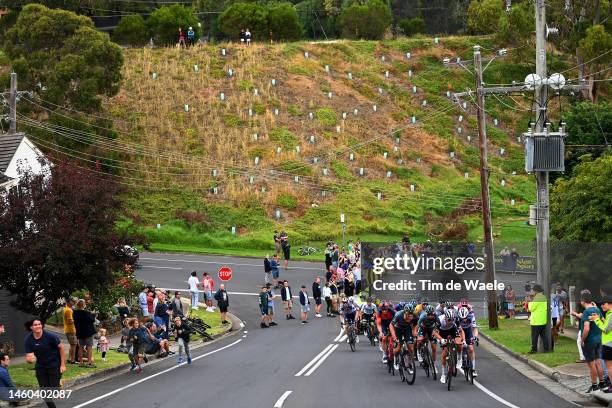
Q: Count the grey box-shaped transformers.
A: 1